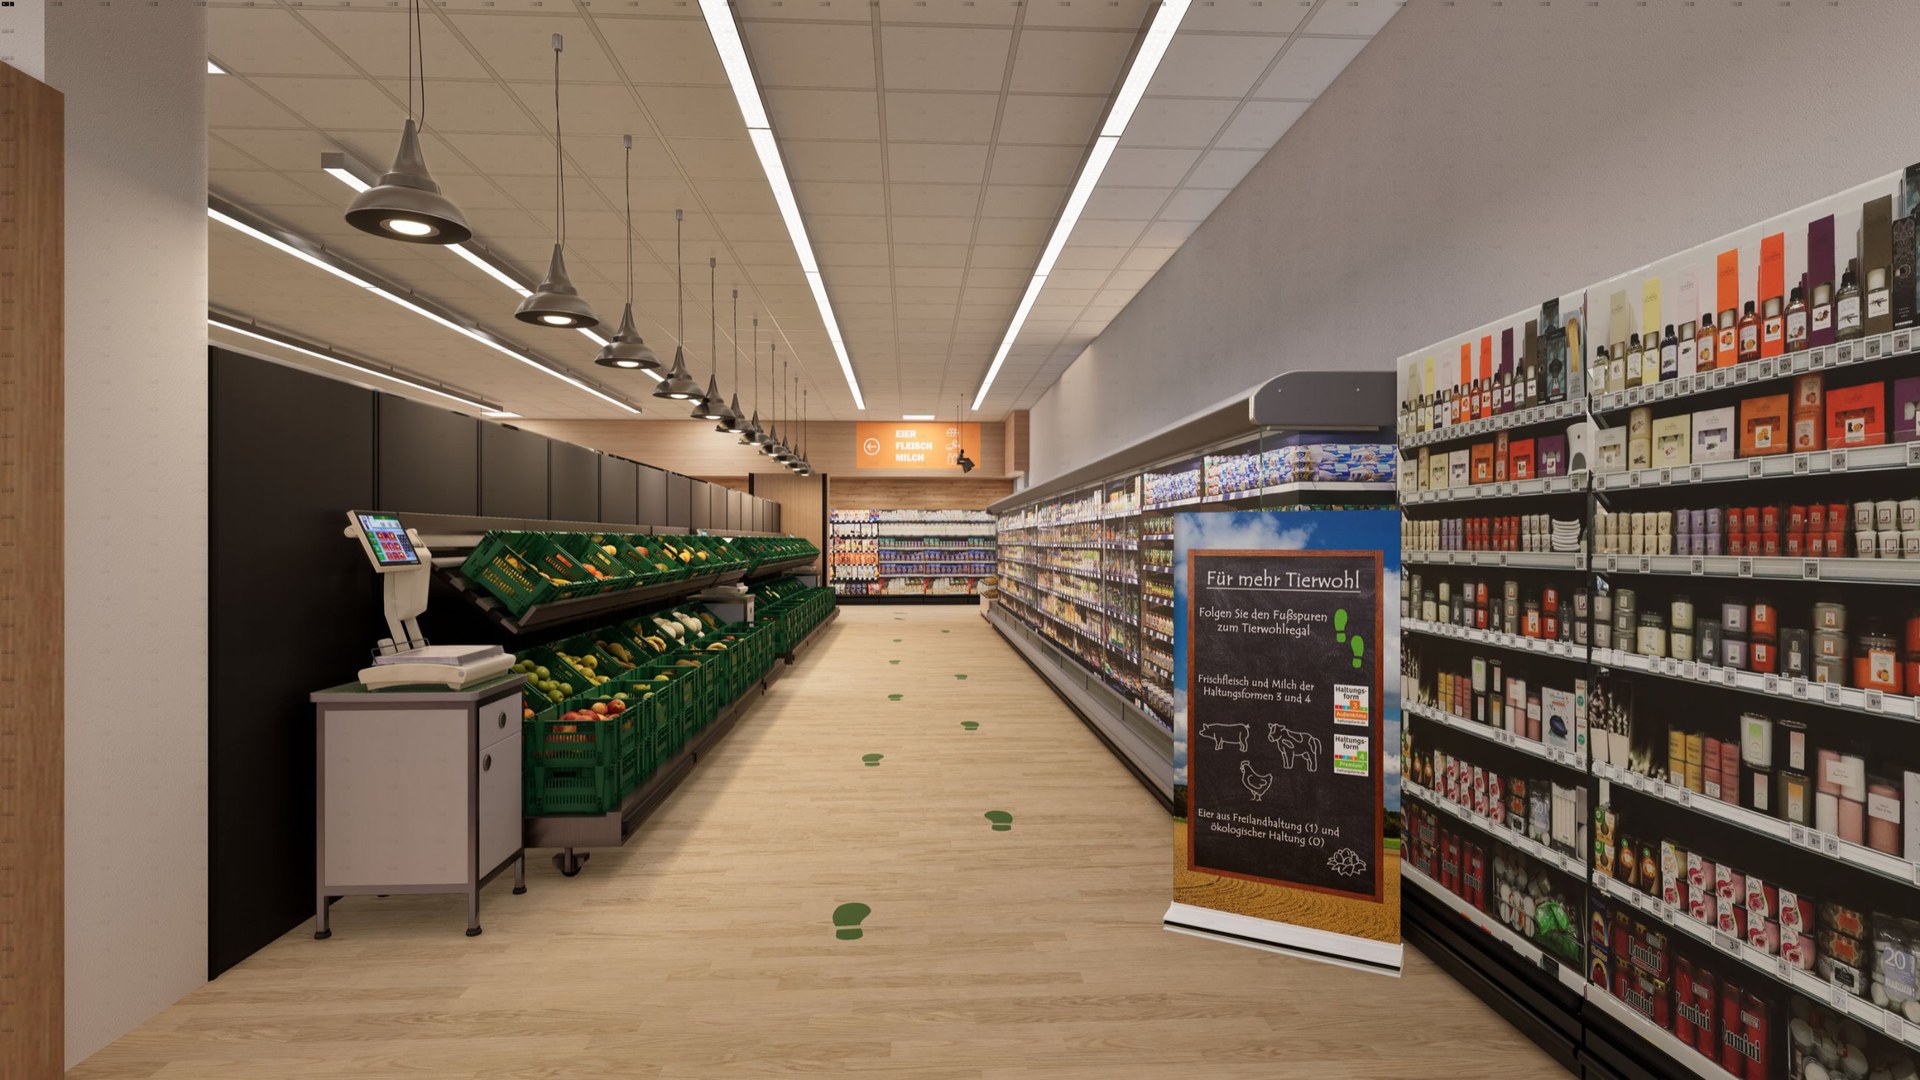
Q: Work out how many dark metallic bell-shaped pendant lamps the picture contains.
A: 11